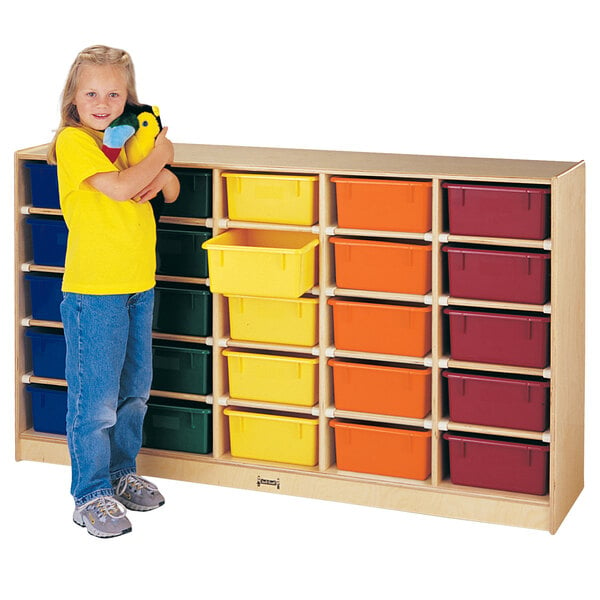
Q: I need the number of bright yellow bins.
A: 5